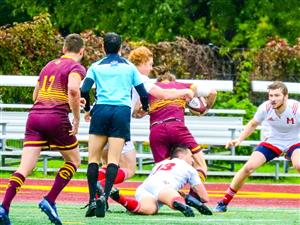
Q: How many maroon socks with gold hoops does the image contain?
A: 3